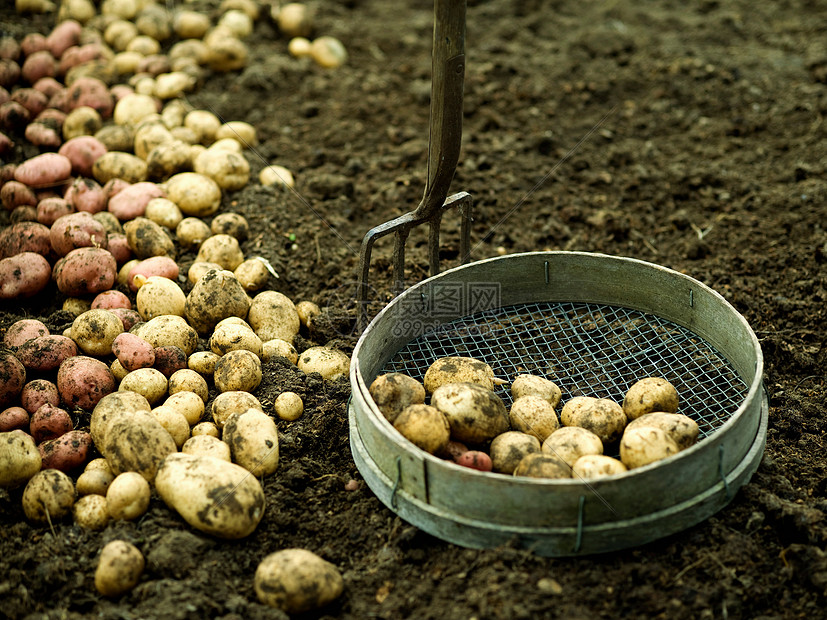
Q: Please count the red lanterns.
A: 0